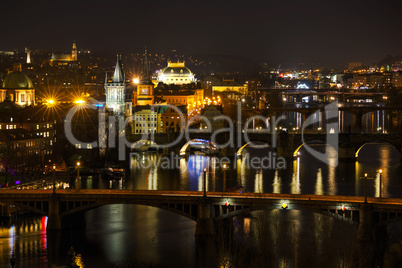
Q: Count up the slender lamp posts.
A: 6